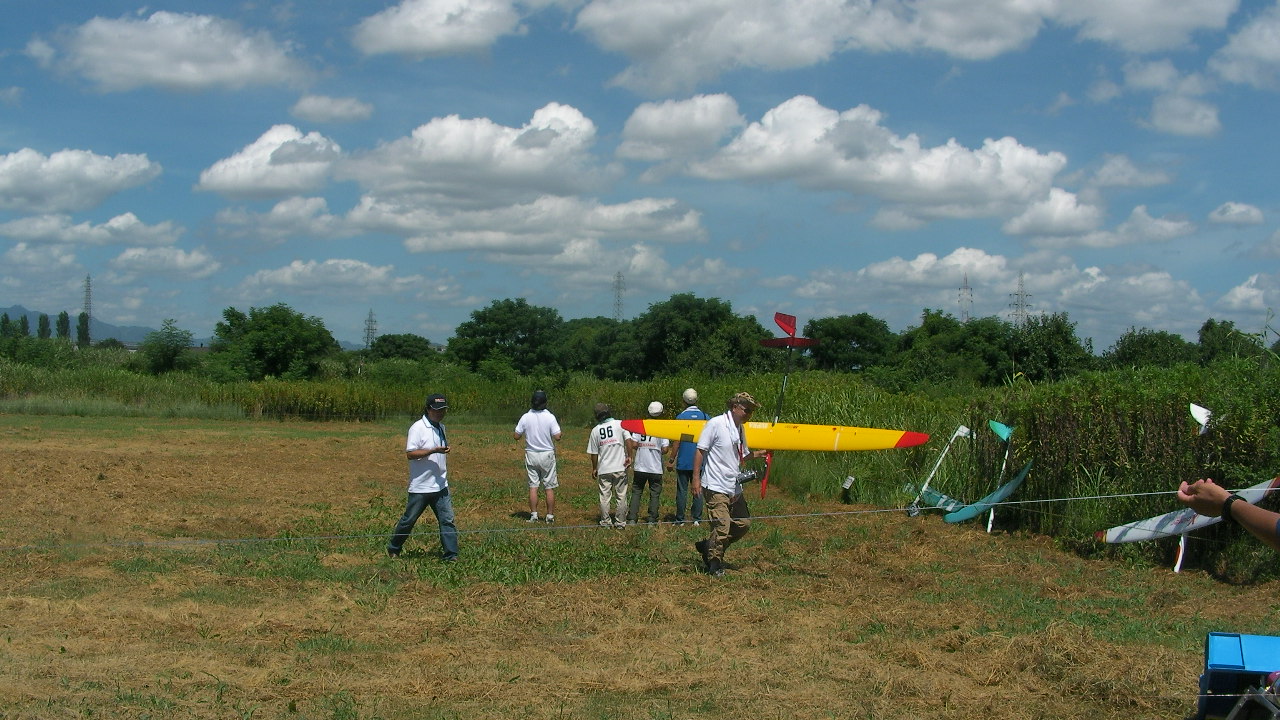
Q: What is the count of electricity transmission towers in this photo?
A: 5